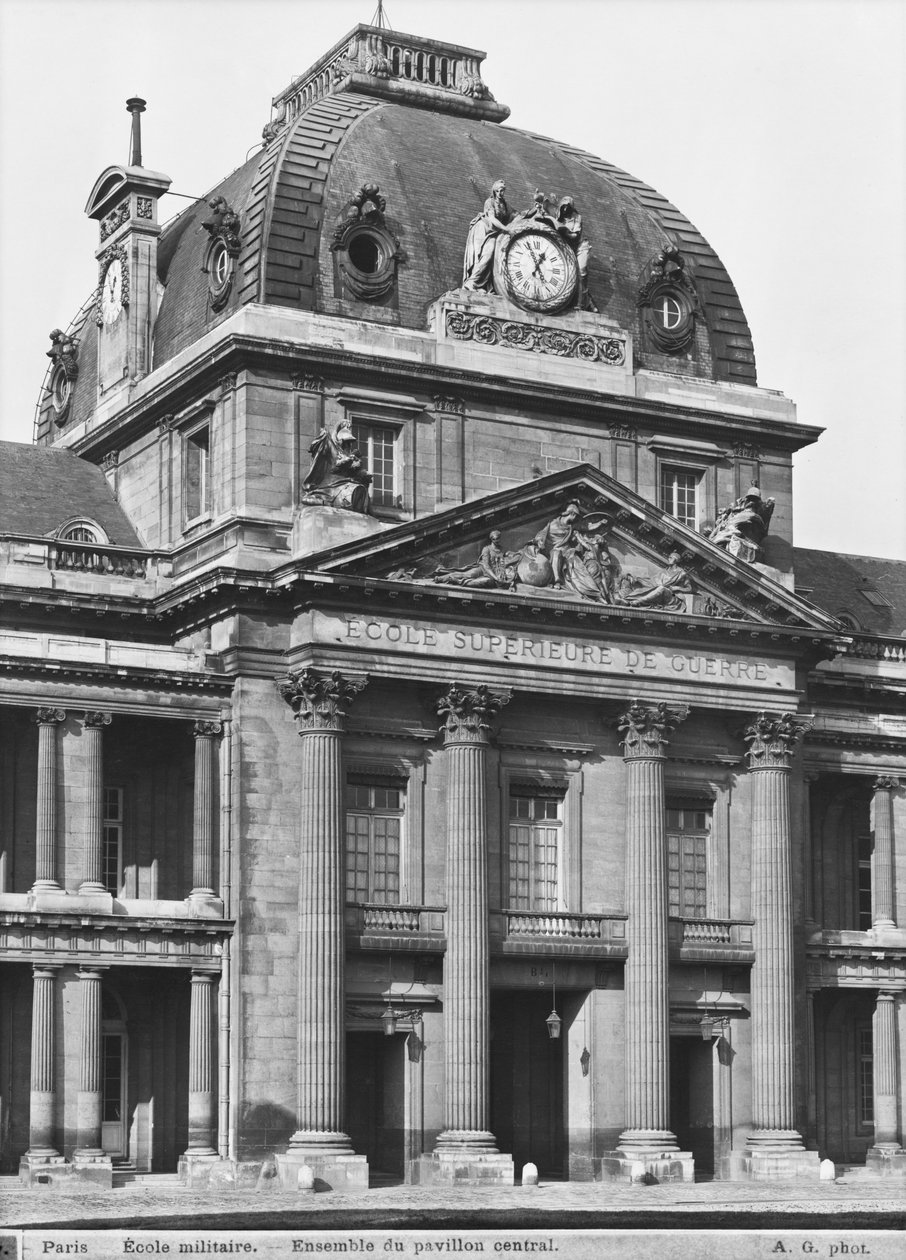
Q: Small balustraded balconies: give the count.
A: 3